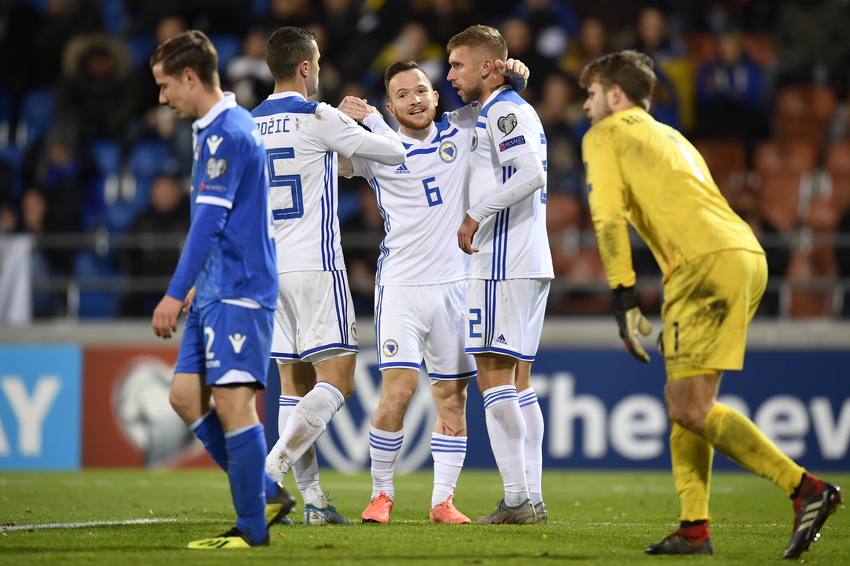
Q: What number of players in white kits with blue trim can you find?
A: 3